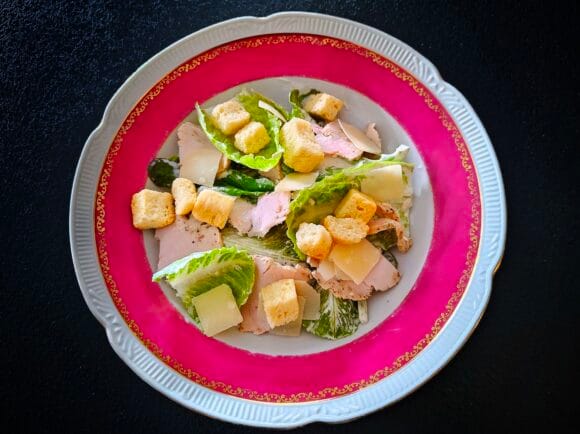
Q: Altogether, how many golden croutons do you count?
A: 11